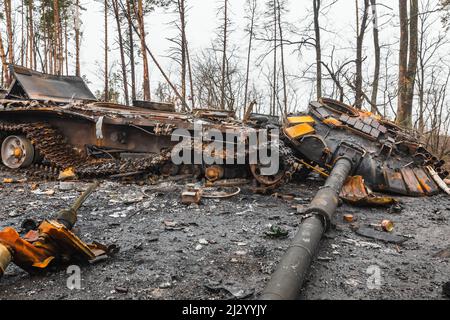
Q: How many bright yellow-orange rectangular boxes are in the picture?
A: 2